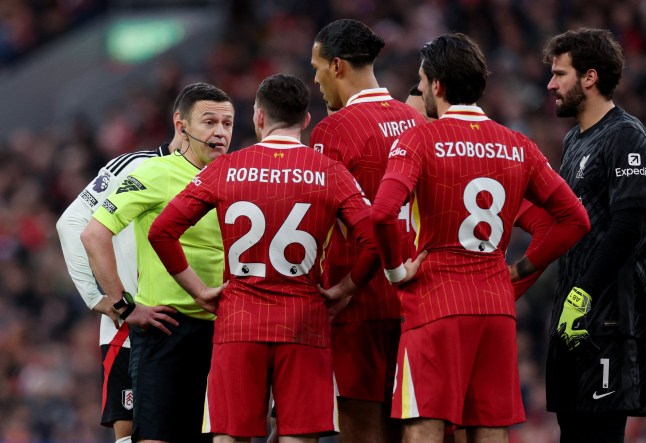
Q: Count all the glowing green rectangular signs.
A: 1